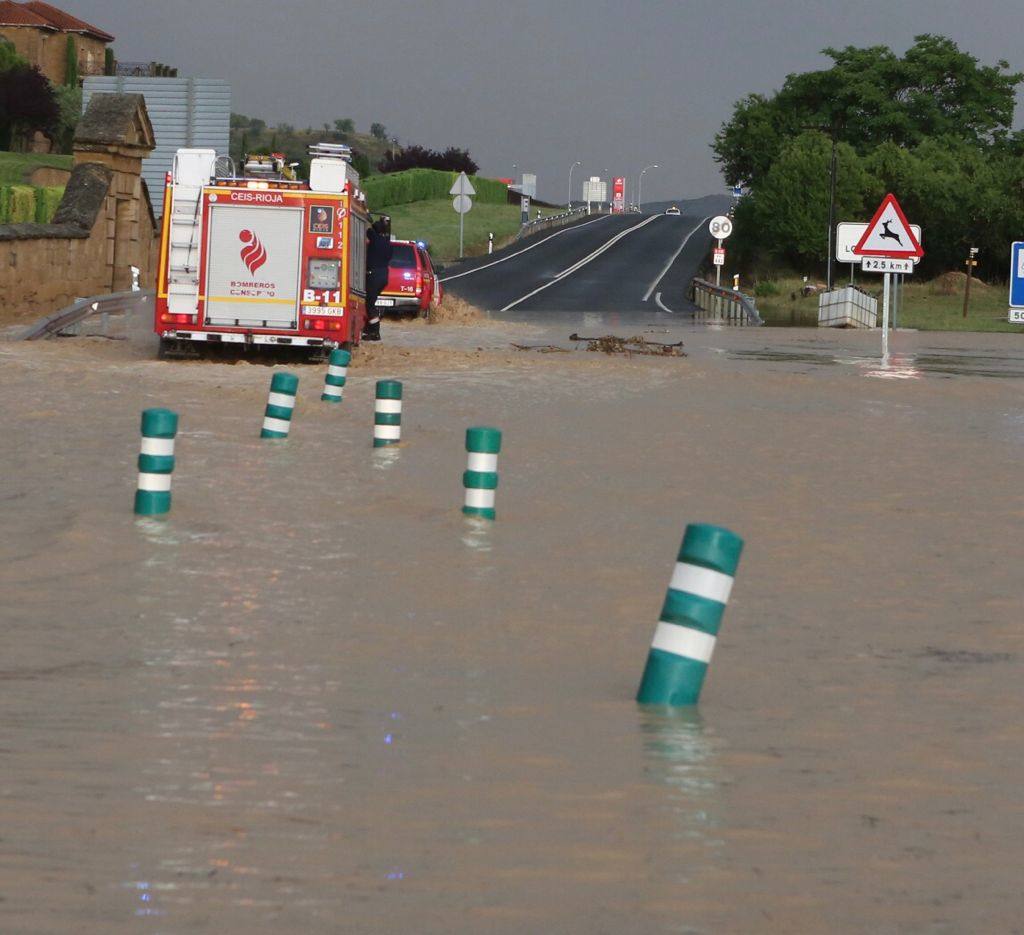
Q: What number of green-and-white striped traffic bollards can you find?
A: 6